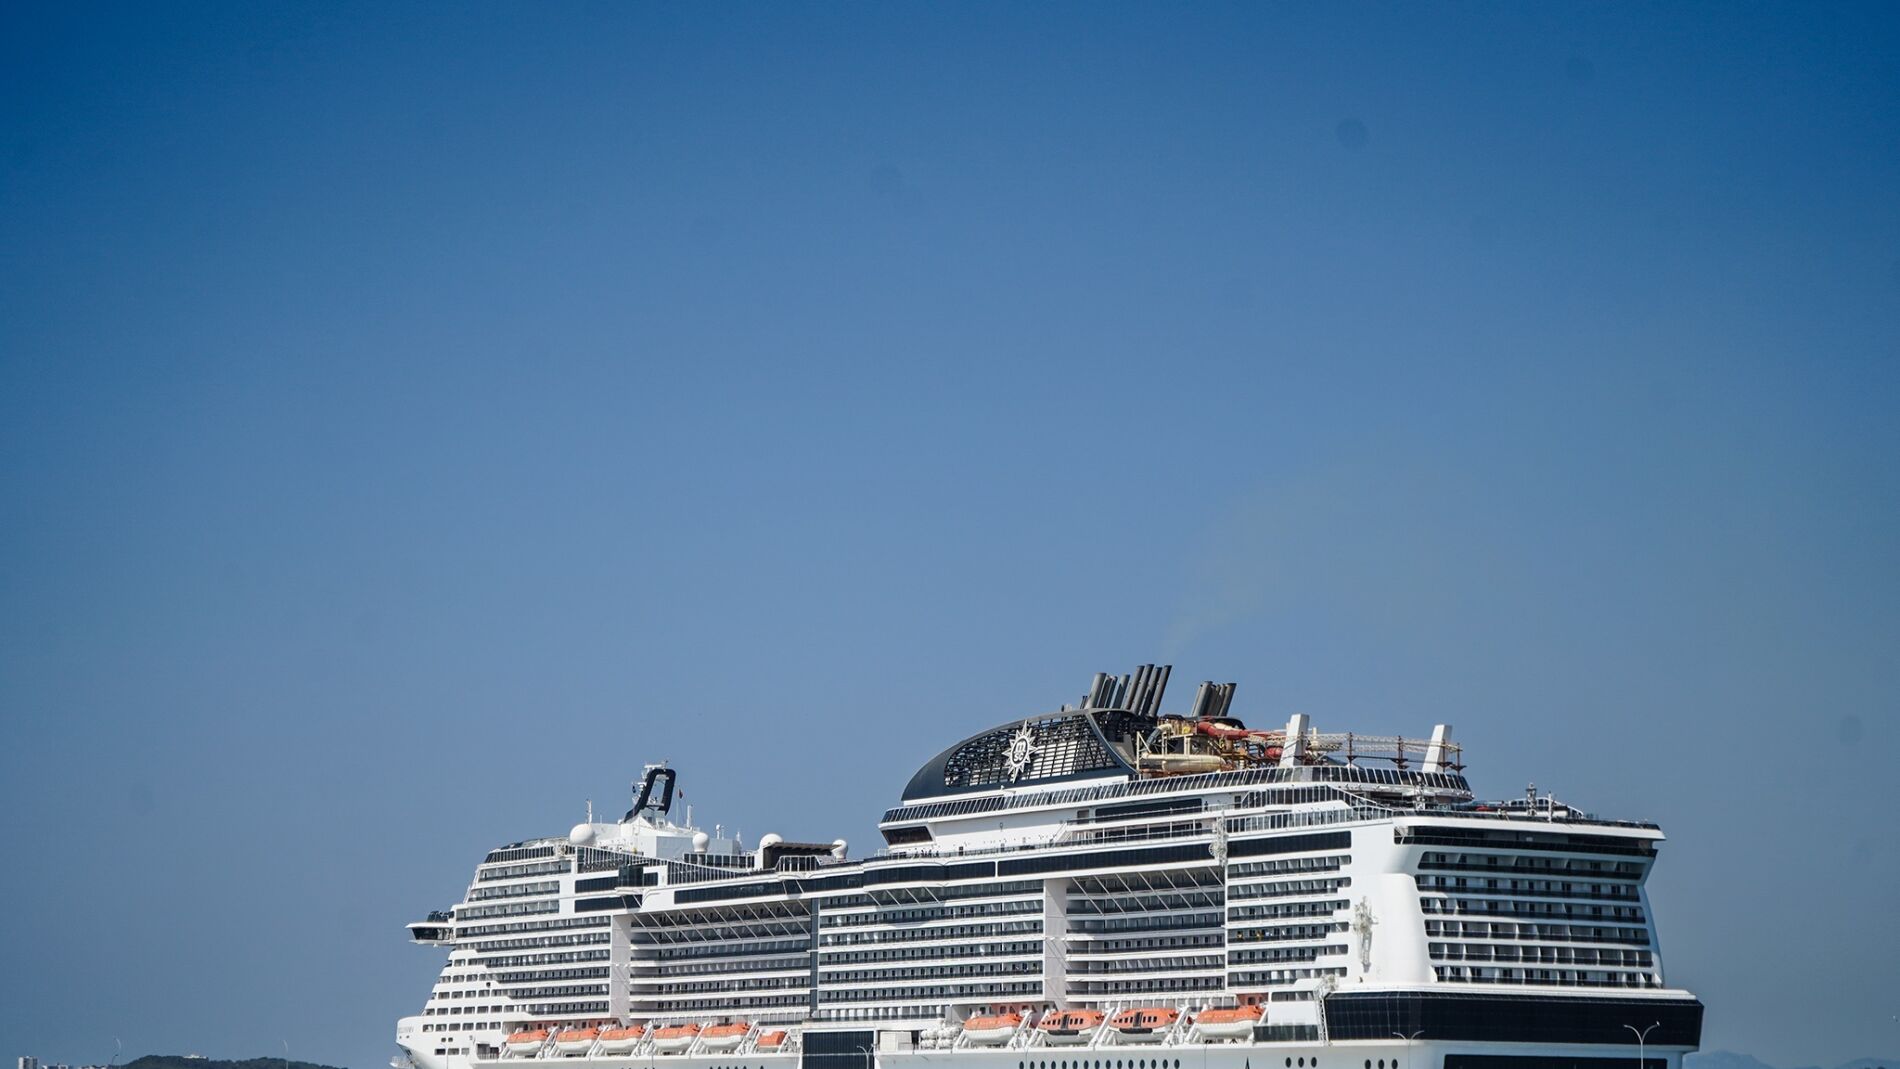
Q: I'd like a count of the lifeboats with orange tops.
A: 10